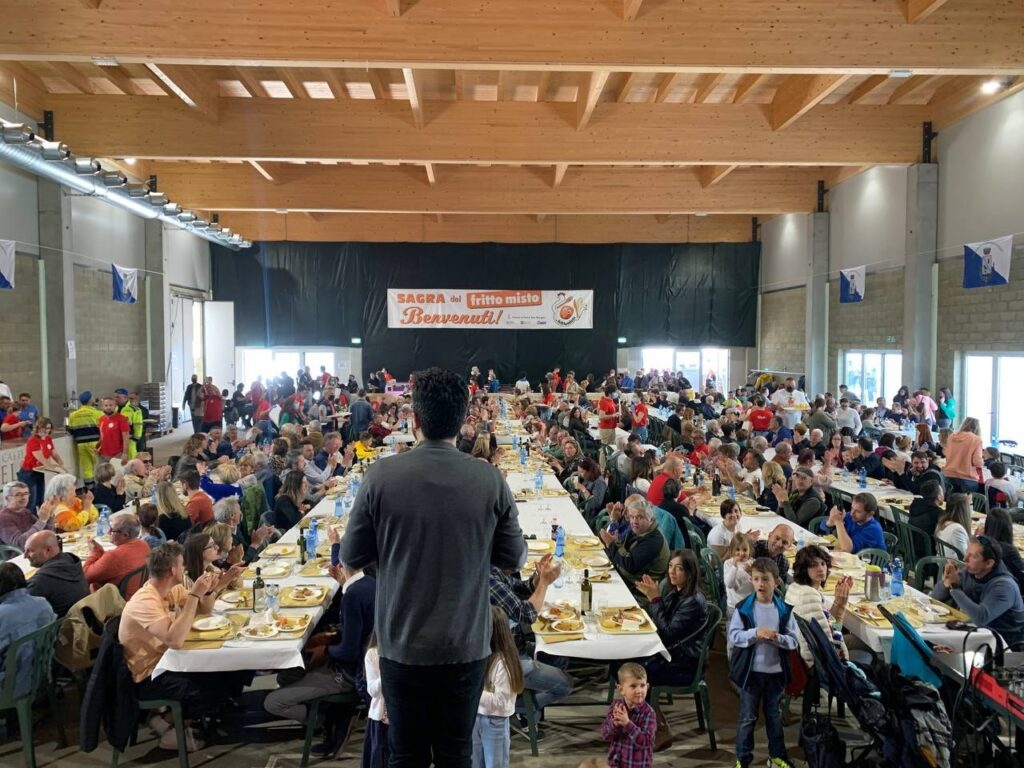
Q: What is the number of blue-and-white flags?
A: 4